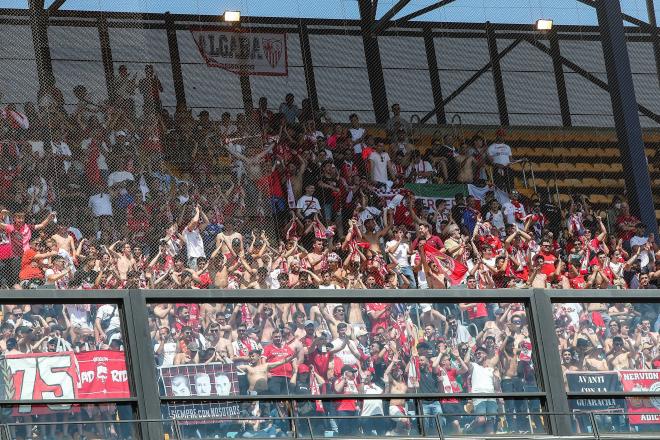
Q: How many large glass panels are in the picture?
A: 3